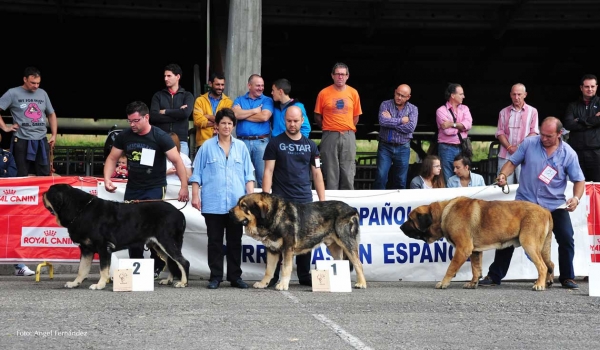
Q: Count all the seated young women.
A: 2